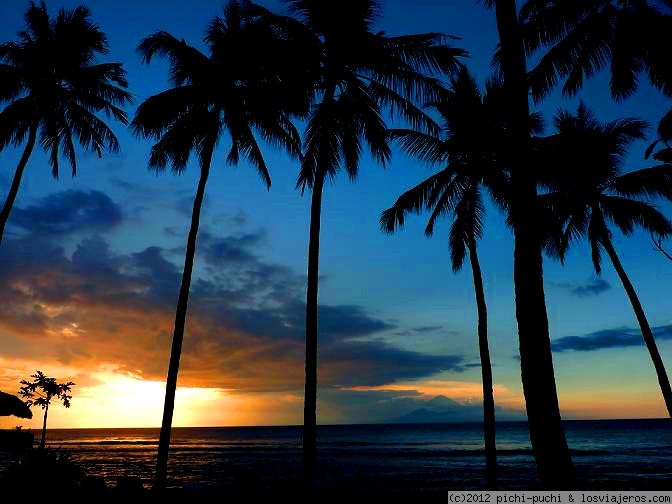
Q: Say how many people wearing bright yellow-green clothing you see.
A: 0